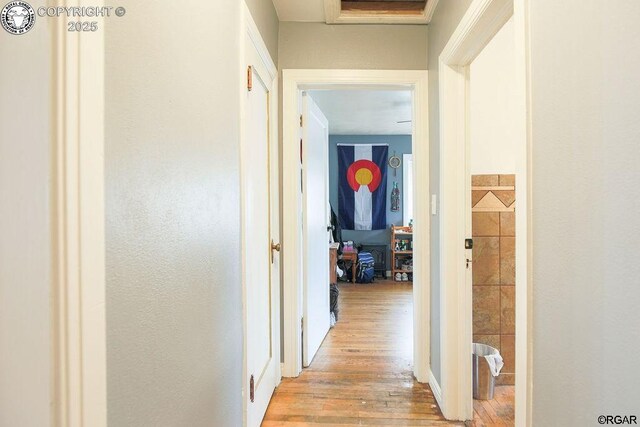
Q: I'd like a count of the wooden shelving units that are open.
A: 1